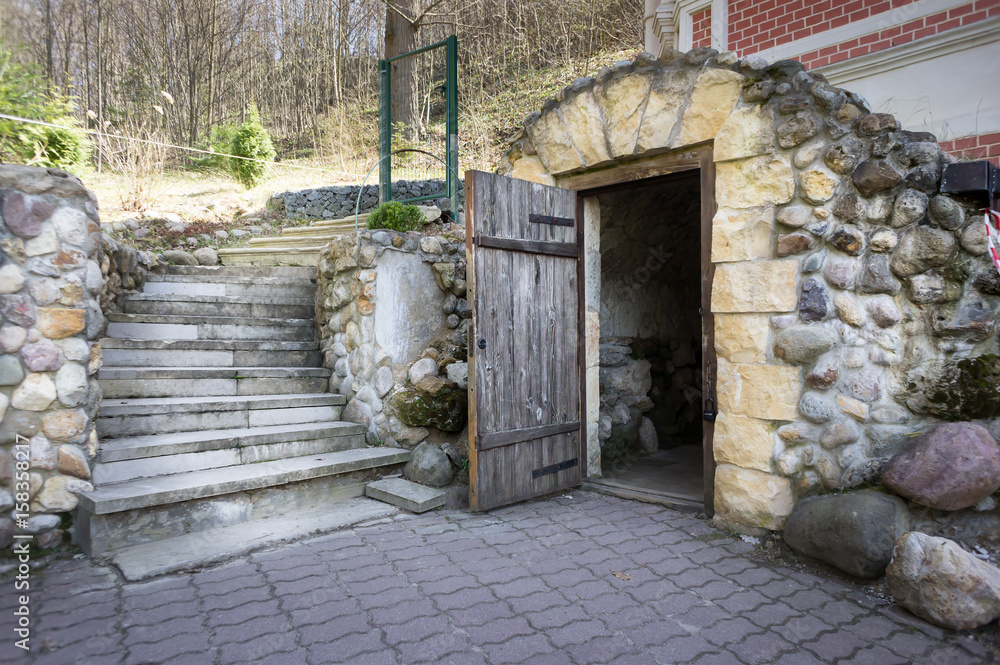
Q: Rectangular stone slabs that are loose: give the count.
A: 1